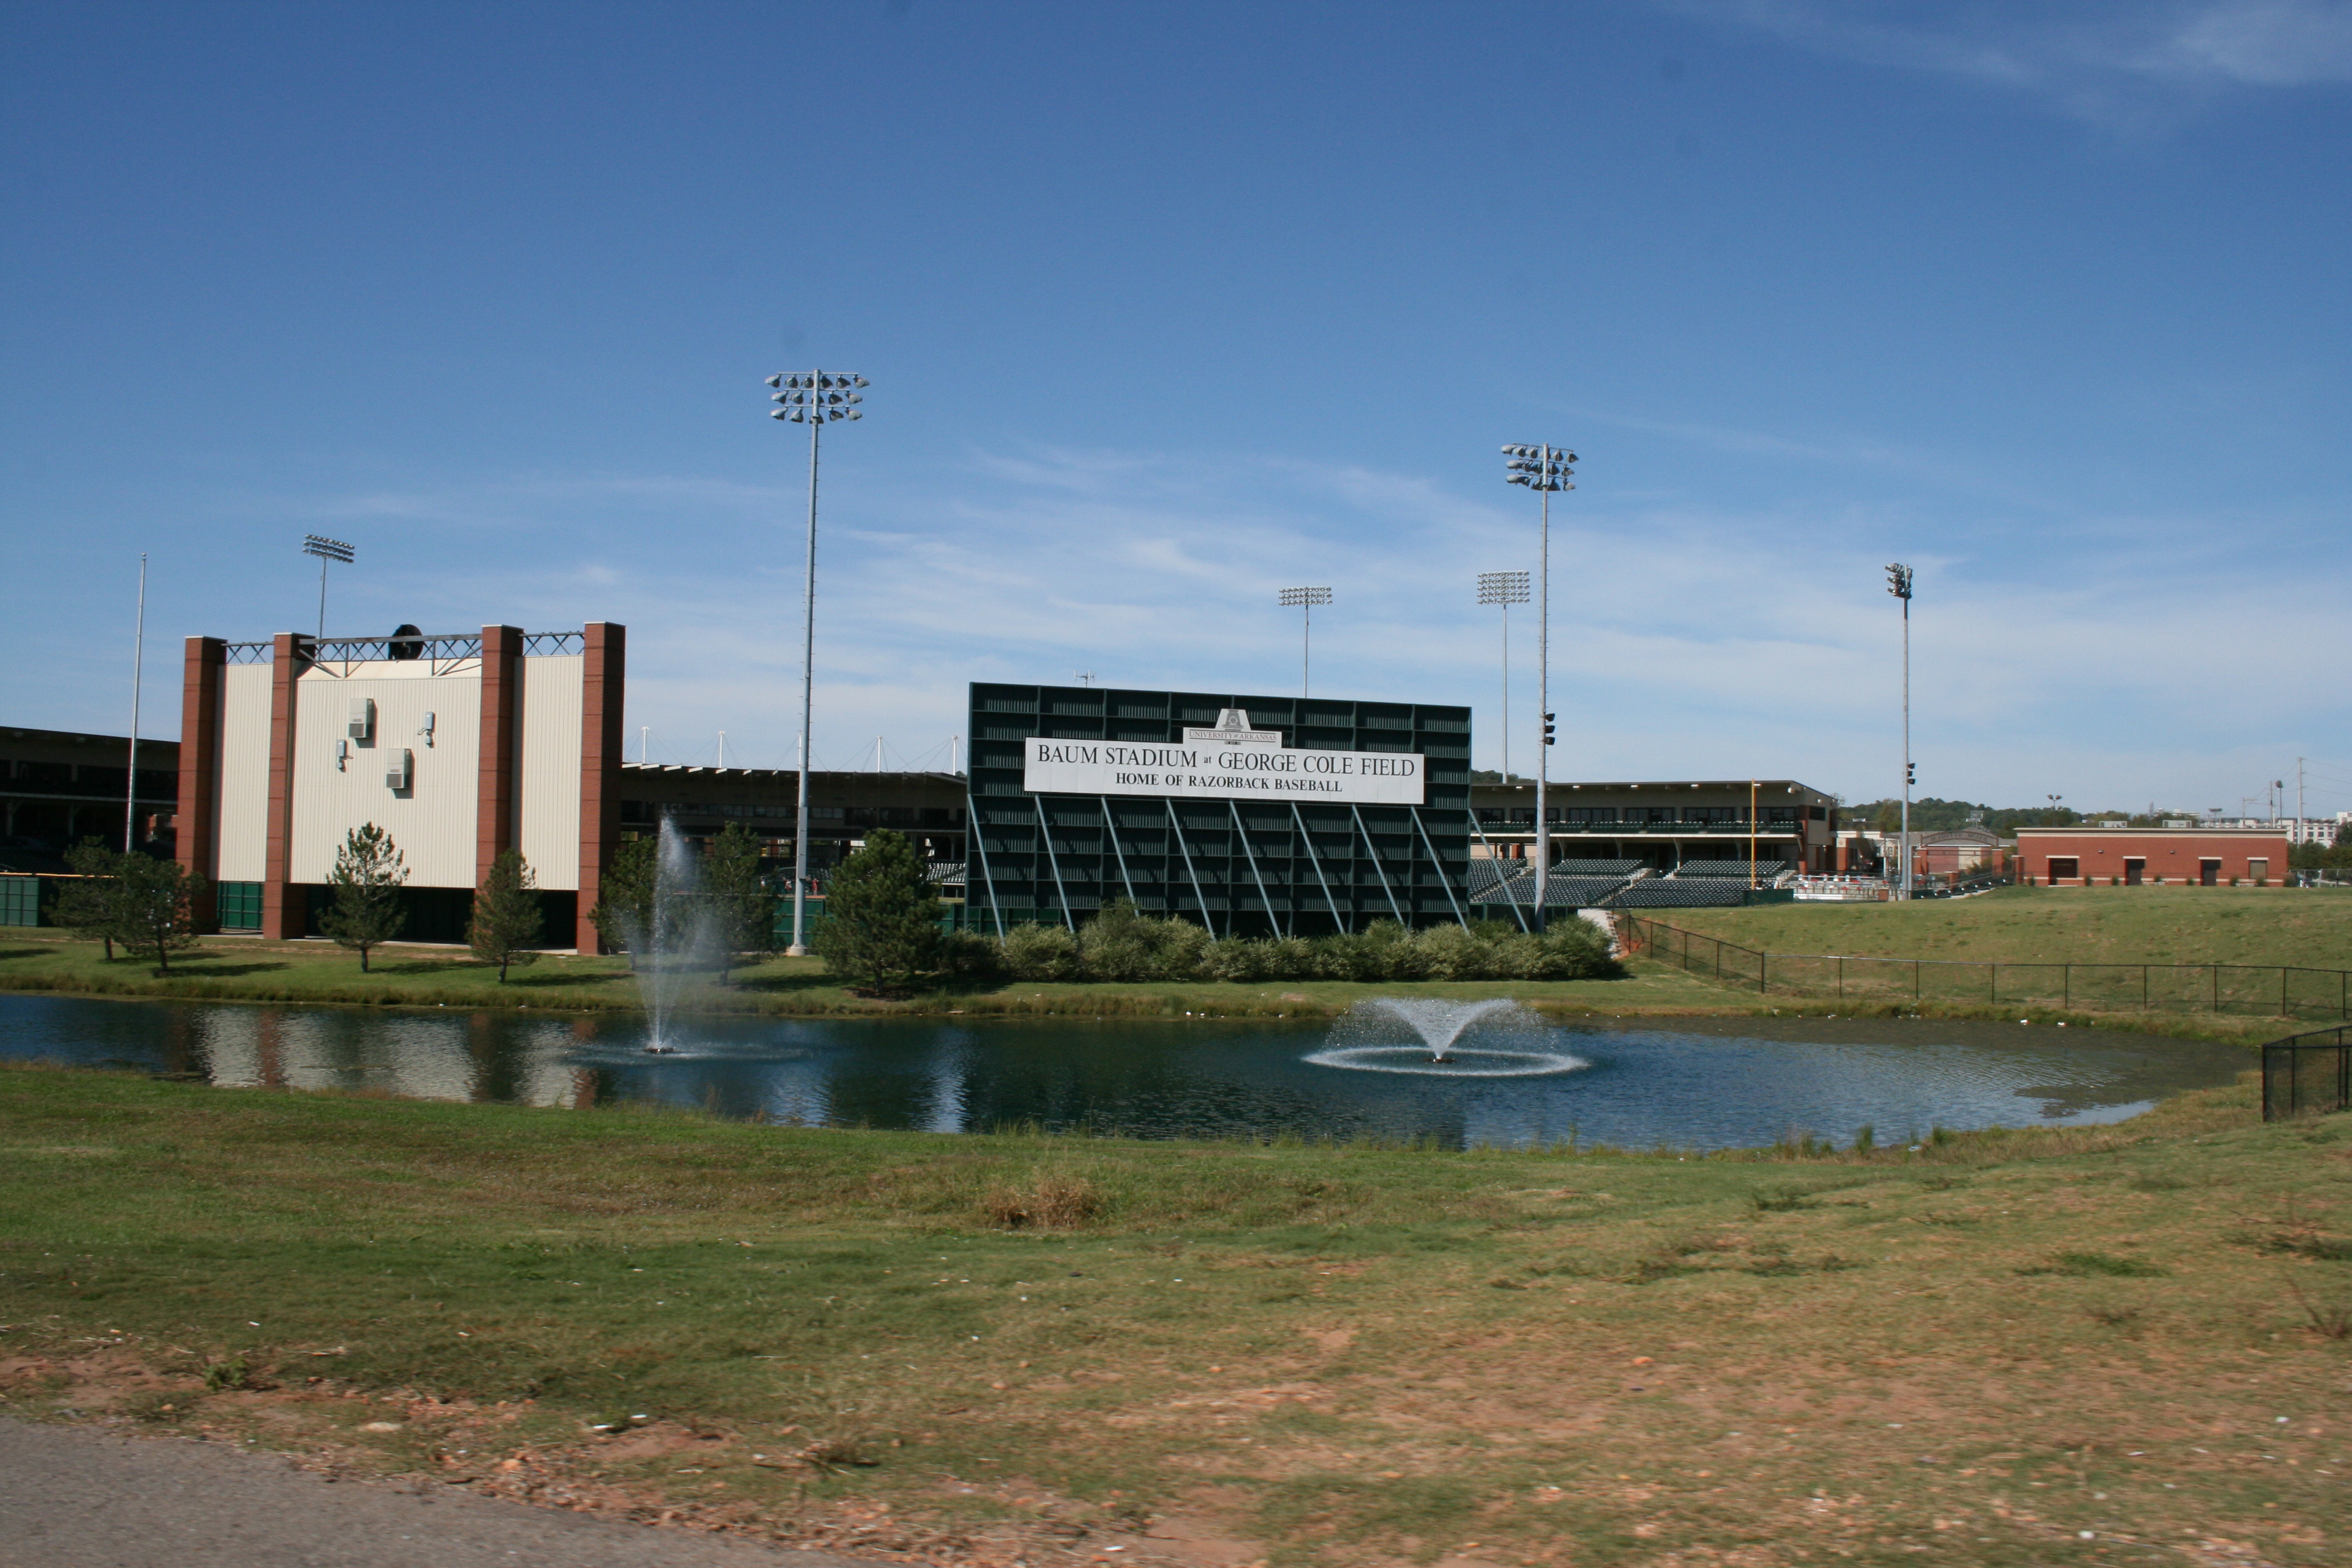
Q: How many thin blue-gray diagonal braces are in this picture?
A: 9